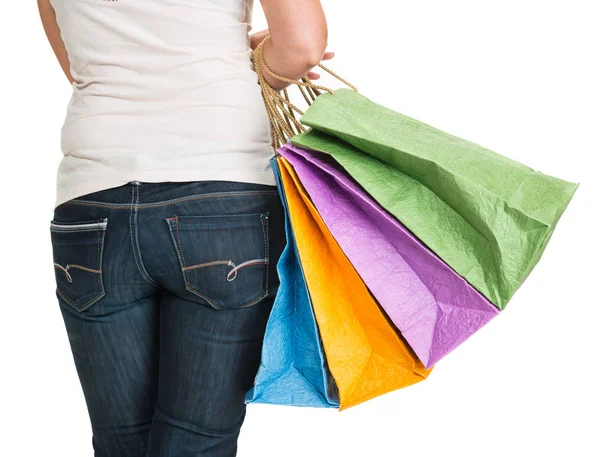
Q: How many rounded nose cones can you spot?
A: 0